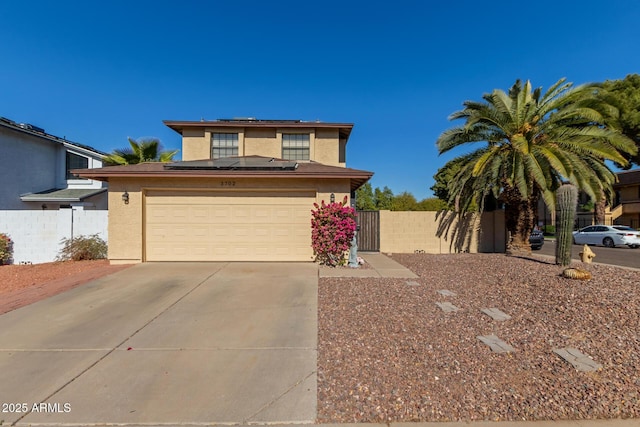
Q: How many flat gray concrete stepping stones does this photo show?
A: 6